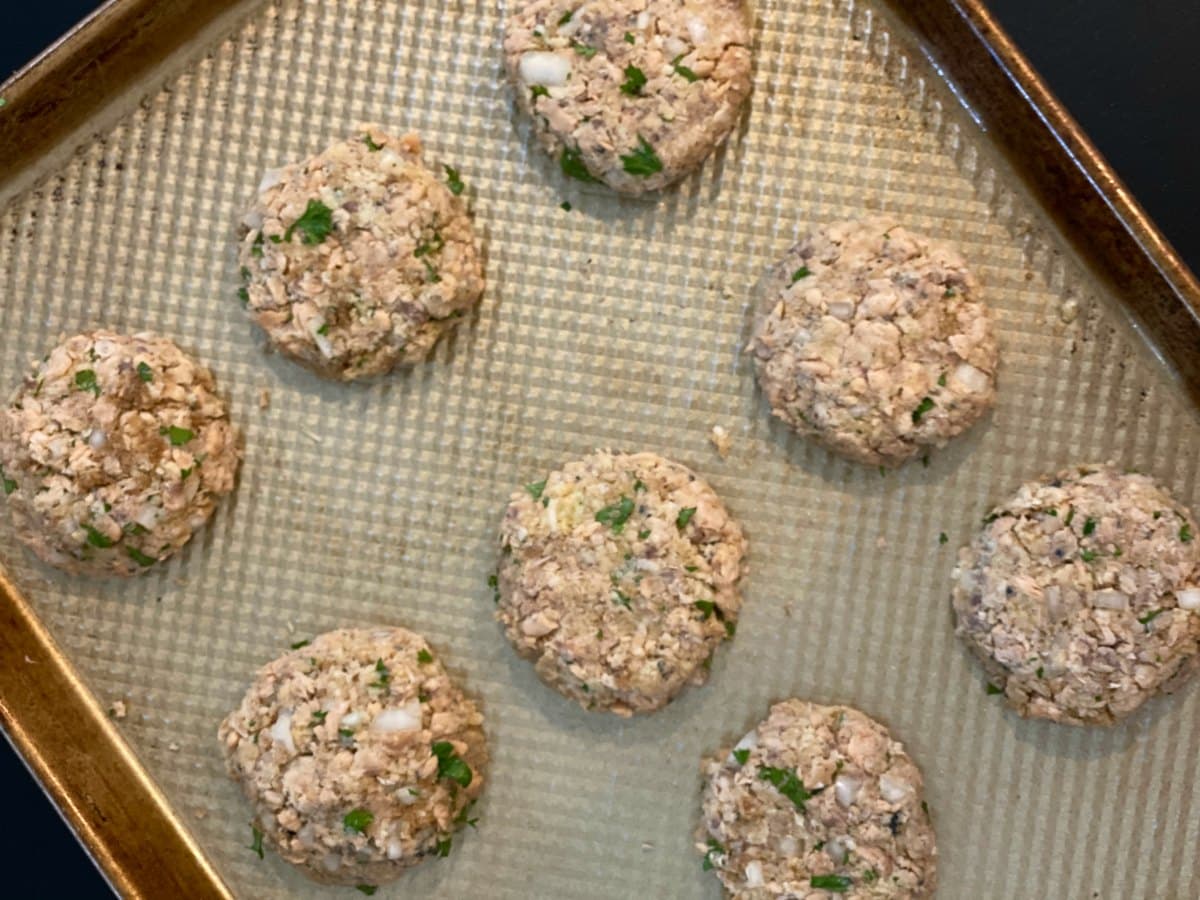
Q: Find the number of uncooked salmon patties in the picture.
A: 8